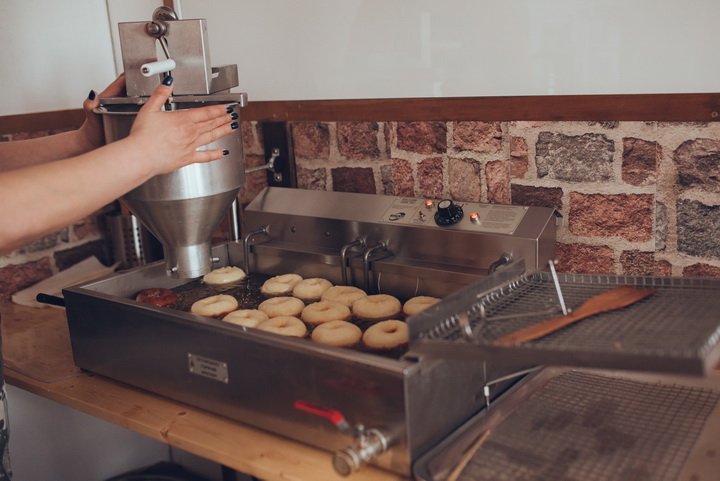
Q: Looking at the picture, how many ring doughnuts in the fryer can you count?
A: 14